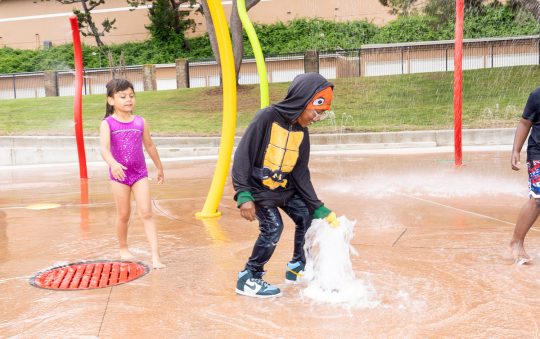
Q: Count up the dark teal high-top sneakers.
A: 2